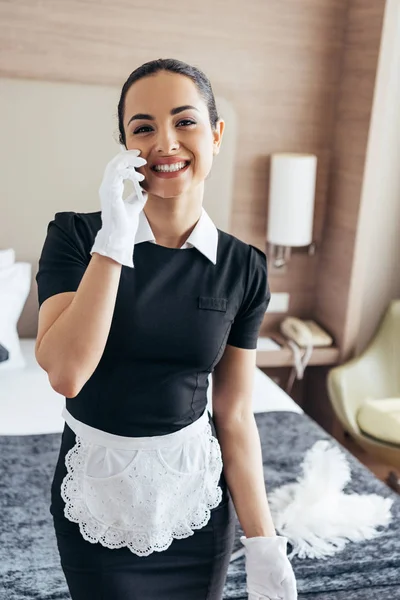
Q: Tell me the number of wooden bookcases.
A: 0